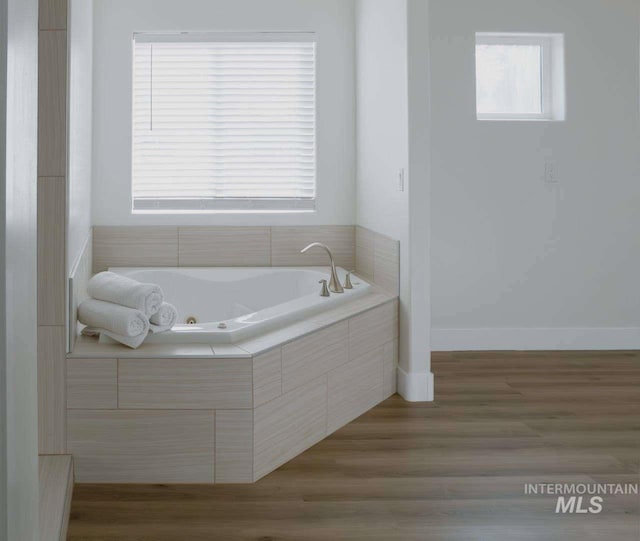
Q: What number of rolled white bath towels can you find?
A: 3